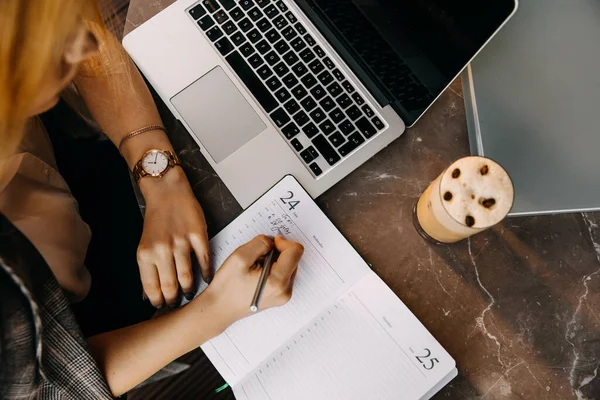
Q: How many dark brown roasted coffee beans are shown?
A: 5